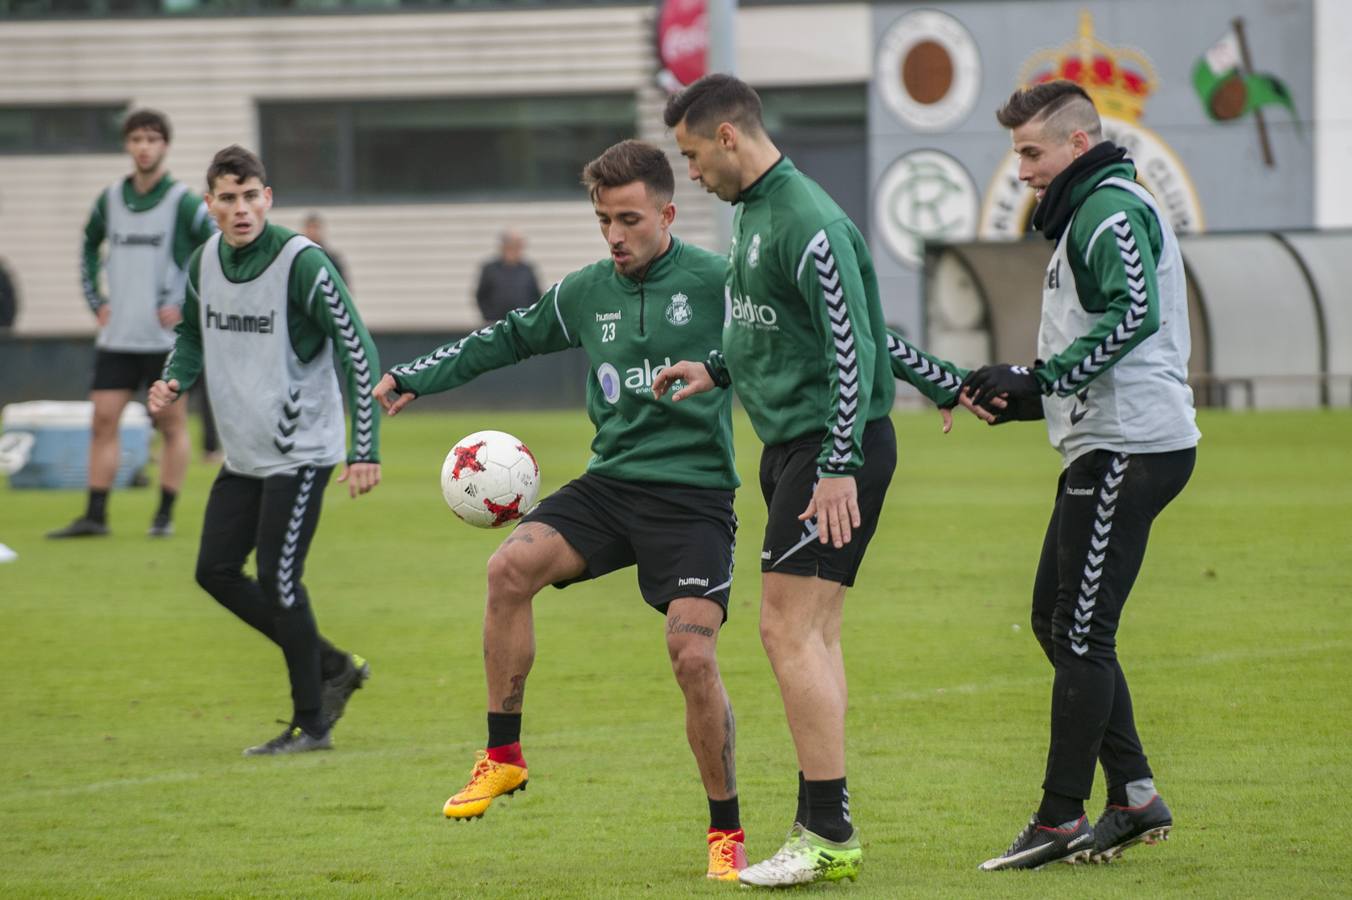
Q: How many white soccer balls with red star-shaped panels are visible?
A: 1